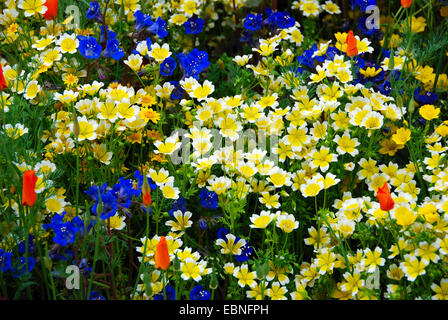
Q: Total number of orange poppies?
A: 8